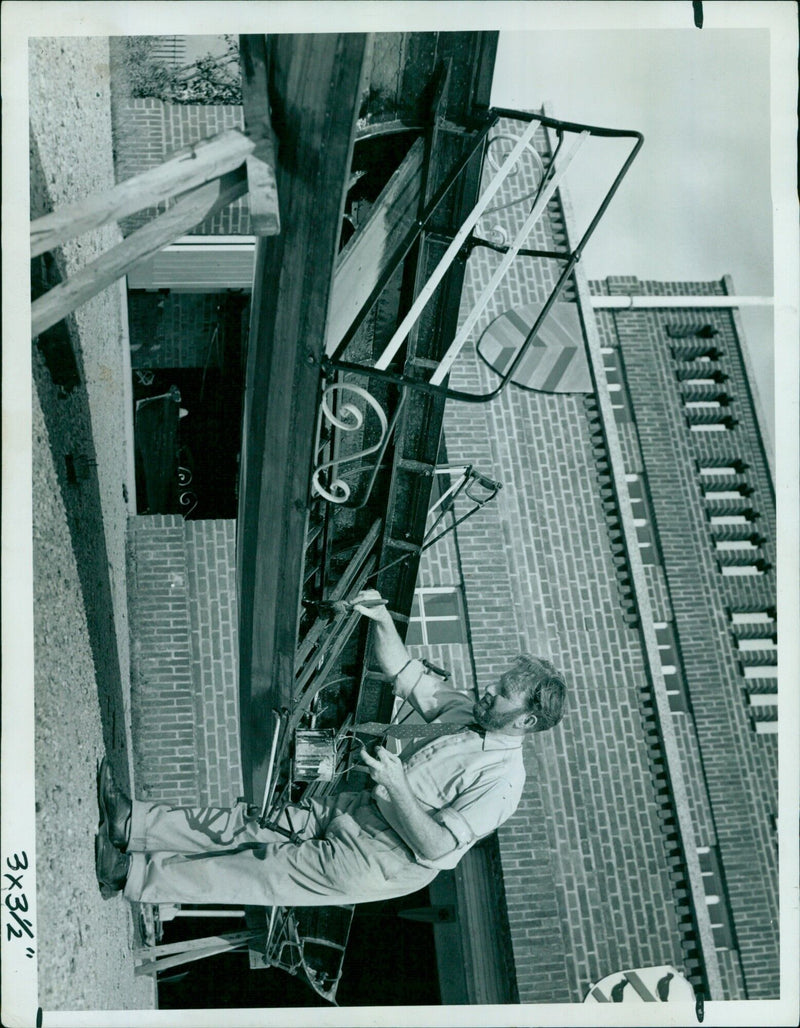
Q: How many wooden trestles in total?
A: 2